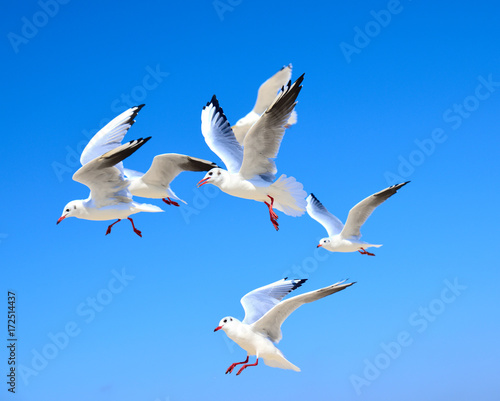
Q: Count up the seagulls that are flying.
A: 6